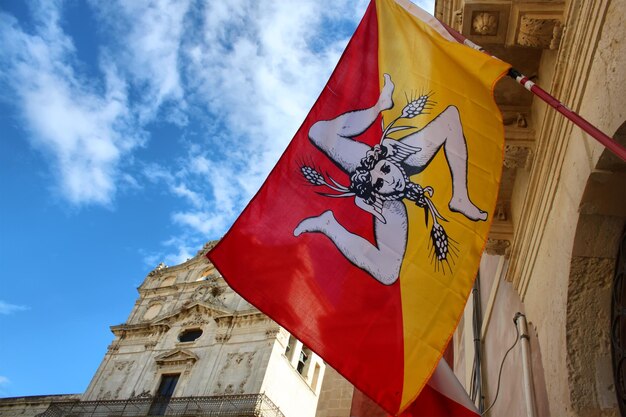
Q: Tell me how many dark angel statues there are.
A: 0